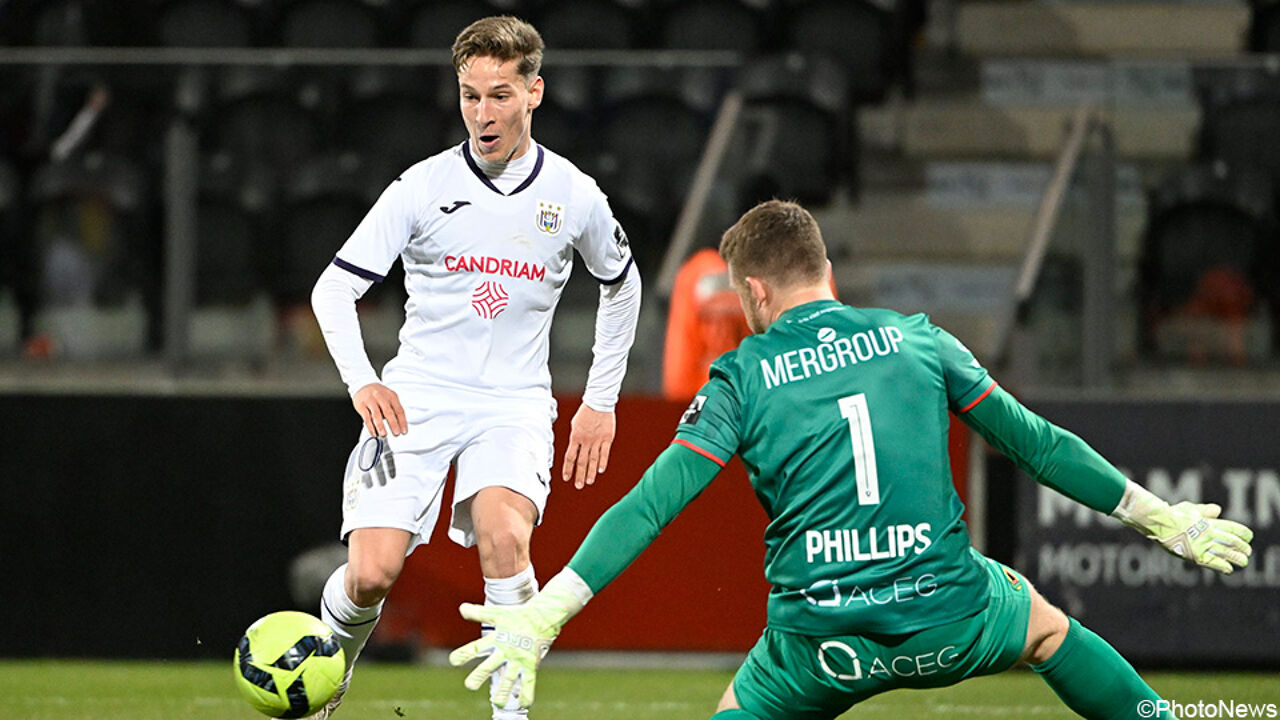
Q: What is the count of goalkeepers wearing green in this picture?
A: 1